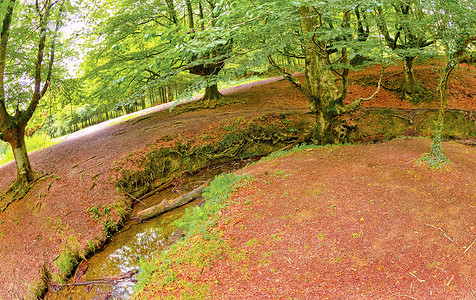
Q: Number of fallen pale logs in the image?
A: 1